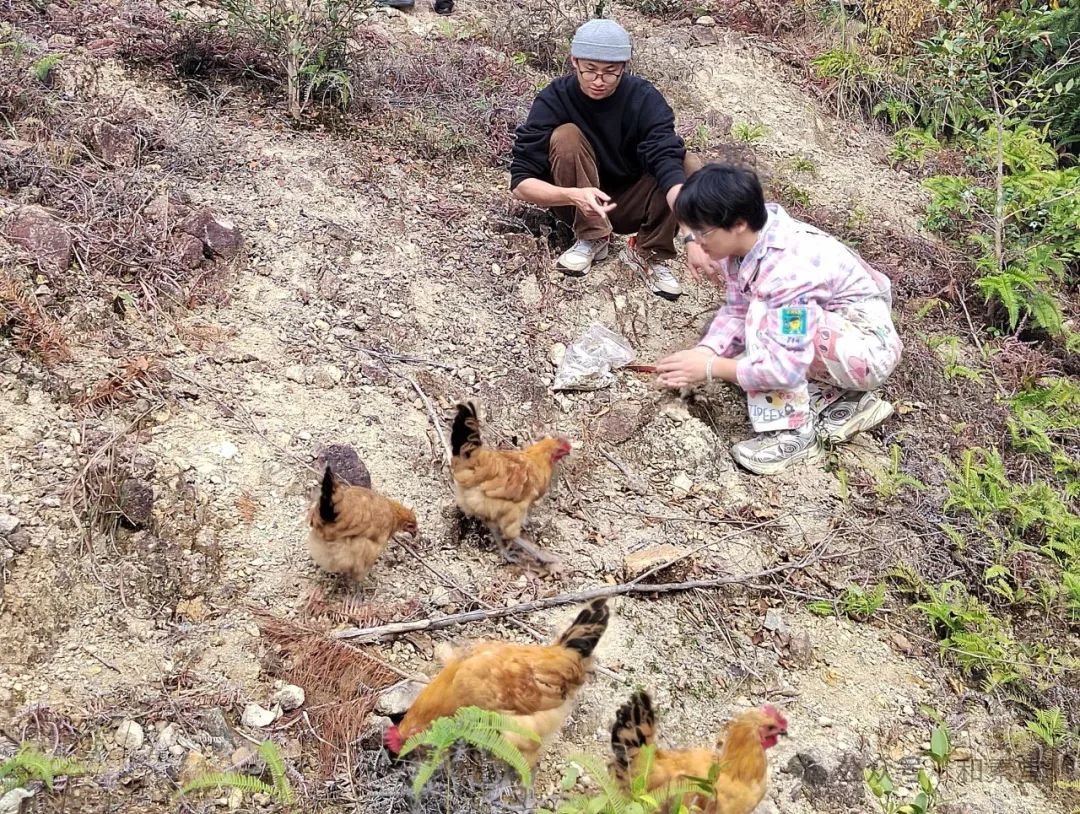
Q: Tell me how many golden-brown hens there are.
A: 4